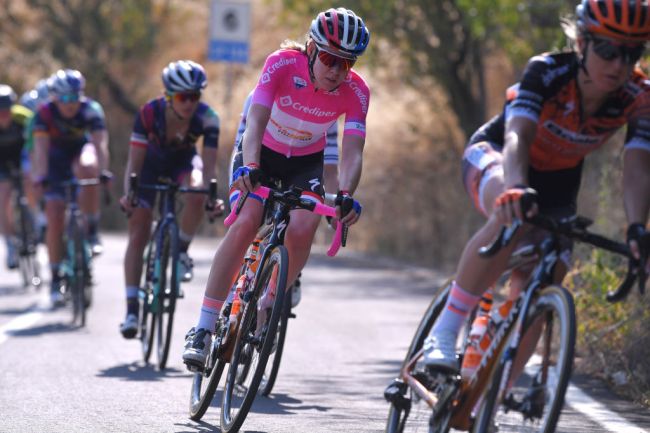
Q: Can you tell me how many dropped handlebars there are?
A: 4